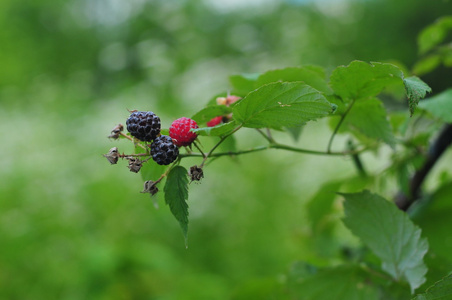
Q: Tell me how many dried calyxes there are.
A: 5